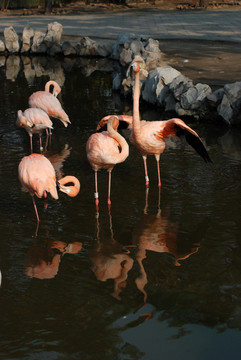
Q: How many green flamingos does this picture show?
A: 0